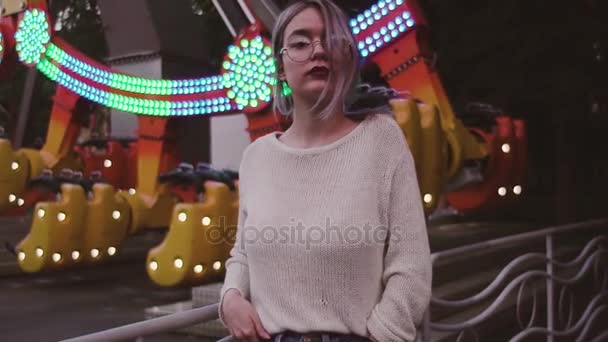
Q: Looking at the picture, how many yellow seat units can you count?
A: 4